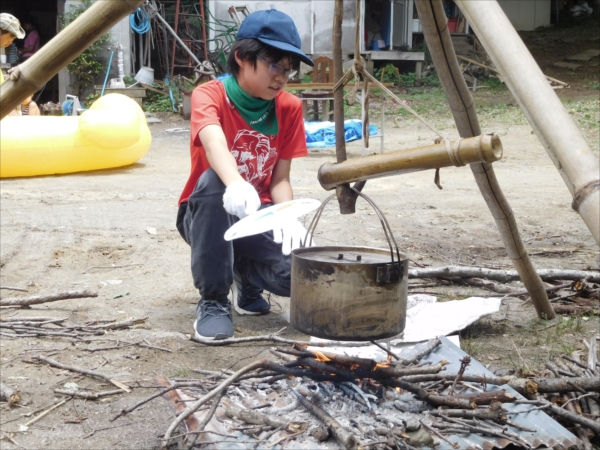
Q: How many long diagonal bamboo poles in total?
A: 3